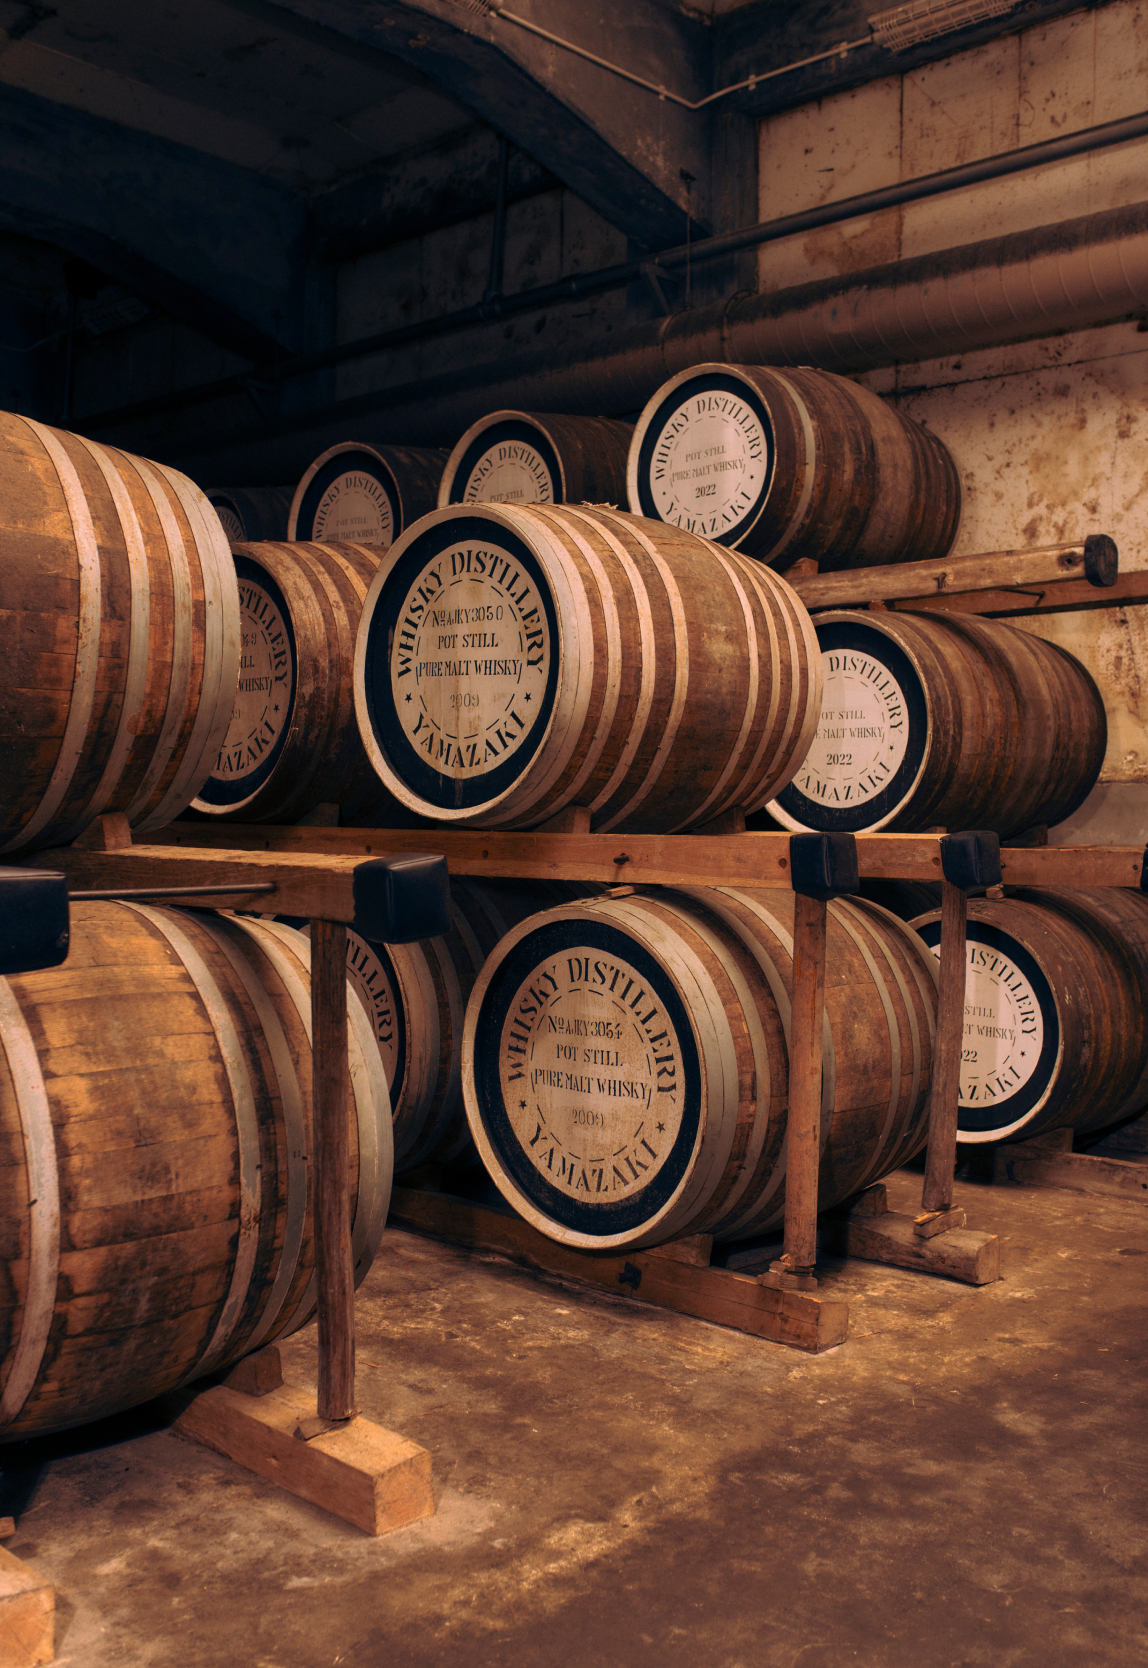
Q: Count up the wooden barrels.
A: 12